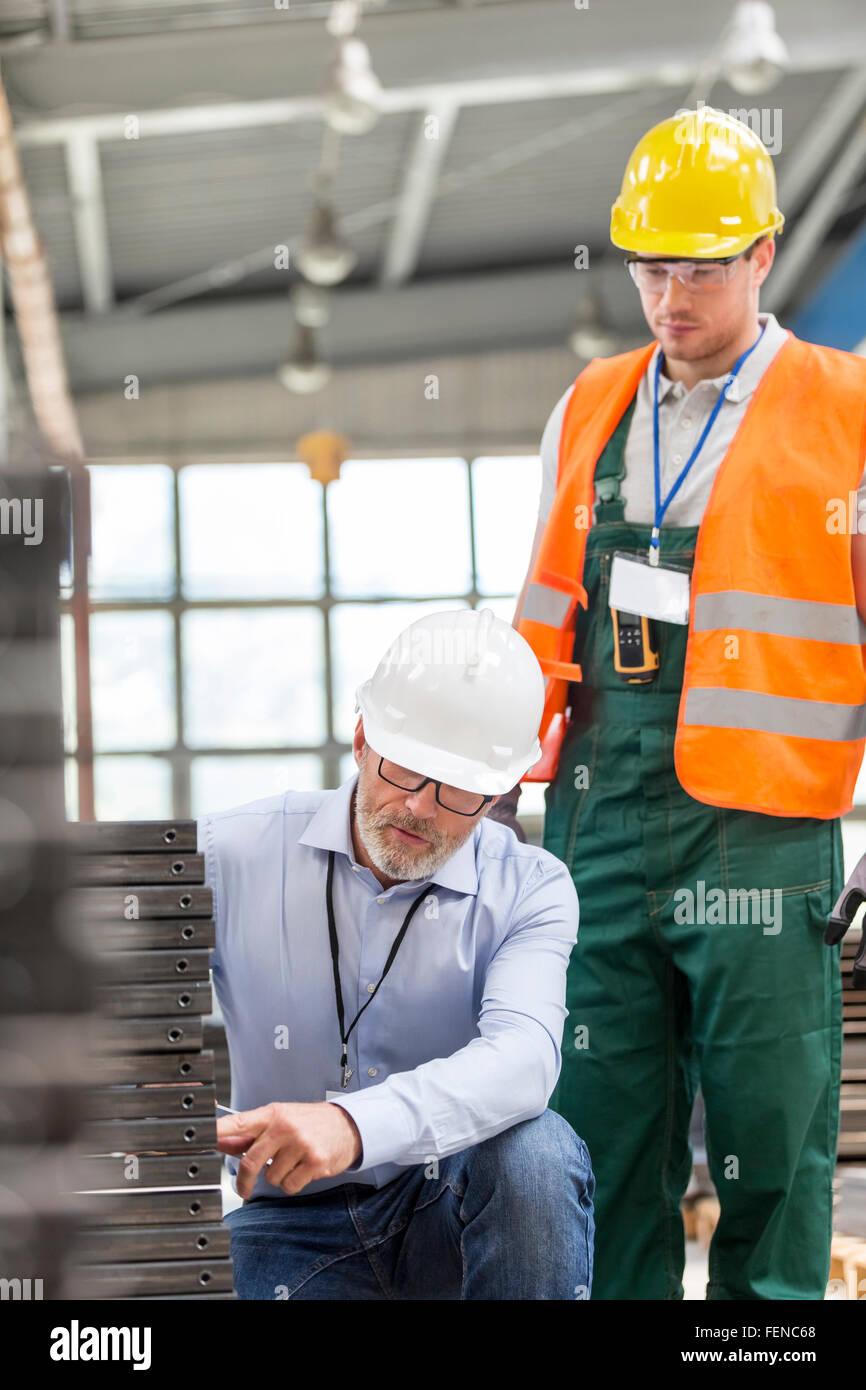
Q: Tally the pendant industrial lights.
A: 6